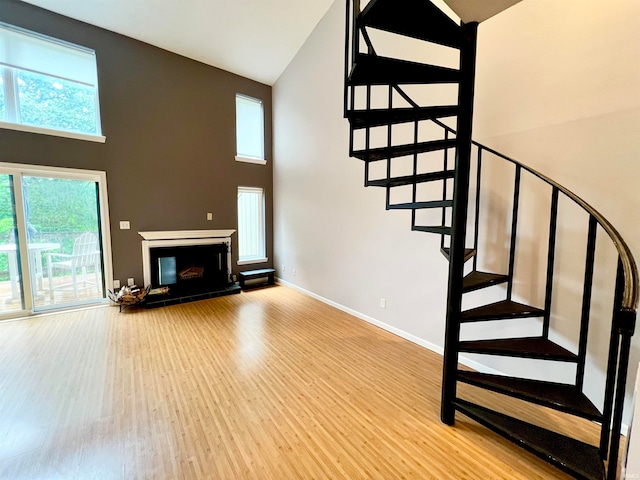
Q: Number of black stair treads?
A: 13